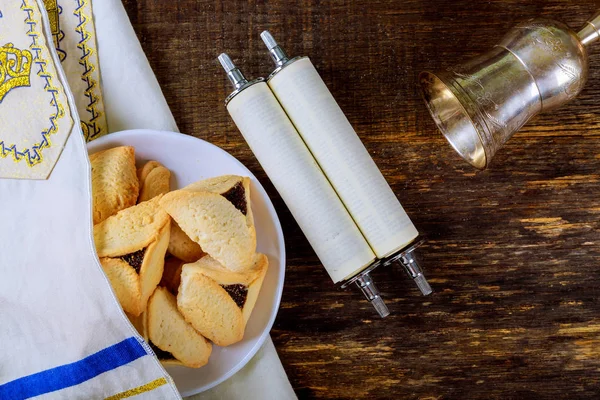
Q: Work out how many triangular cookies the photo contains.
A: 4